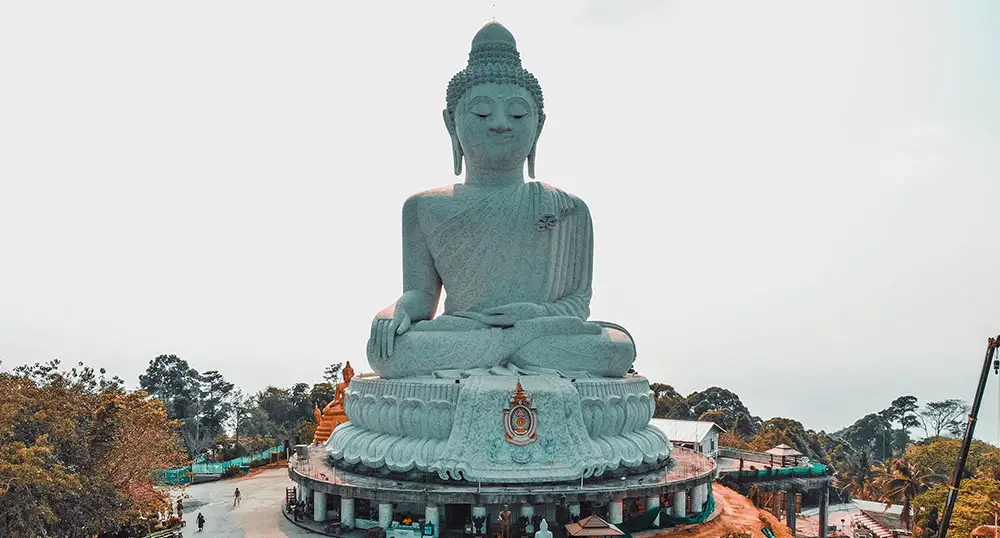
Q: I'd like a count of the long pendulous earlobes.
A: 2